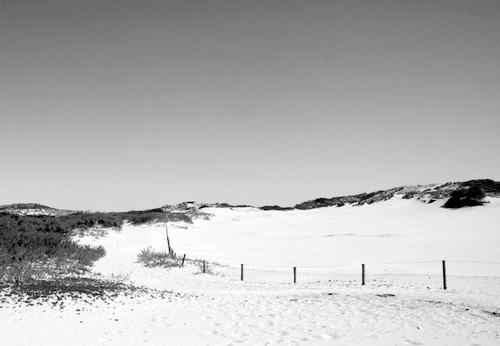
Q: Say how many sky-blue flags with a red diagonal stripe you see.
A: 0